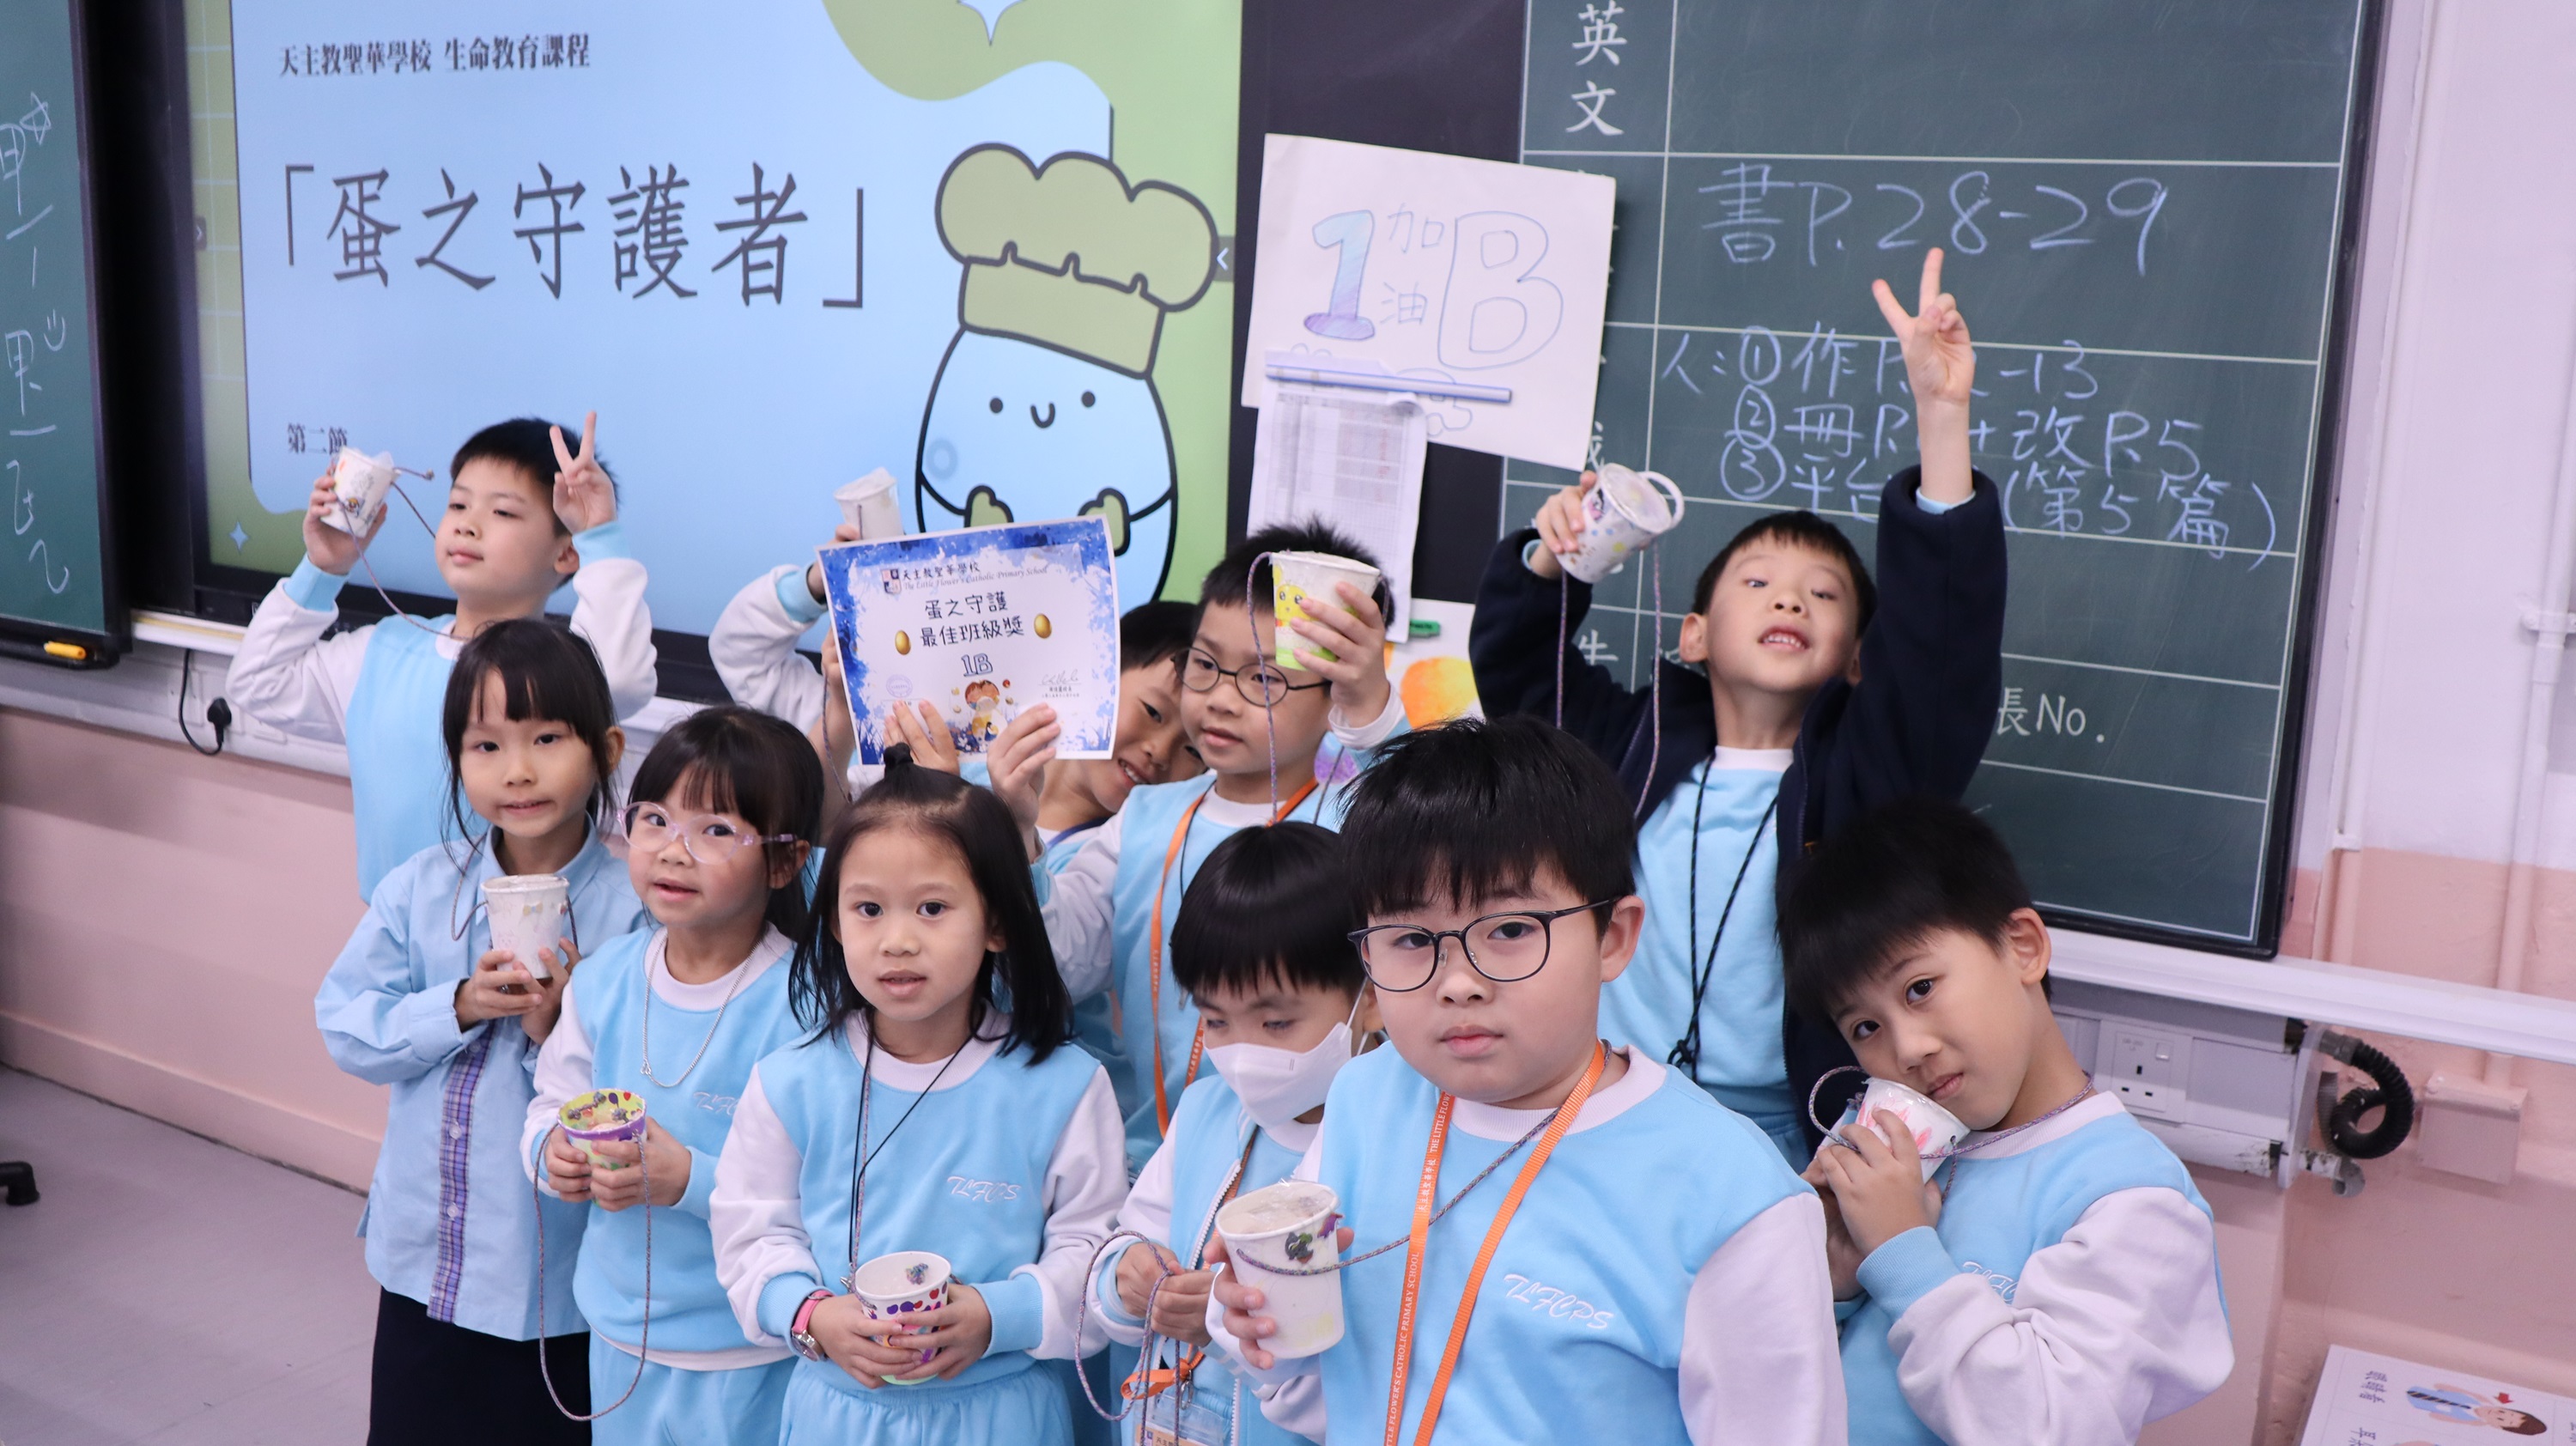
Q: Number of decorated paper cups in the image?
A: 9